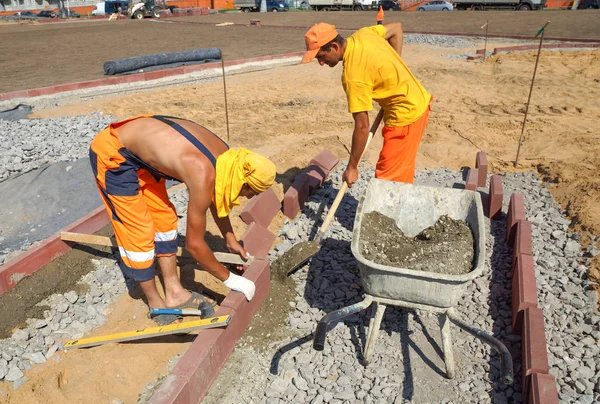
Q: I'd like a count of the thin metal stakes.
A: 3